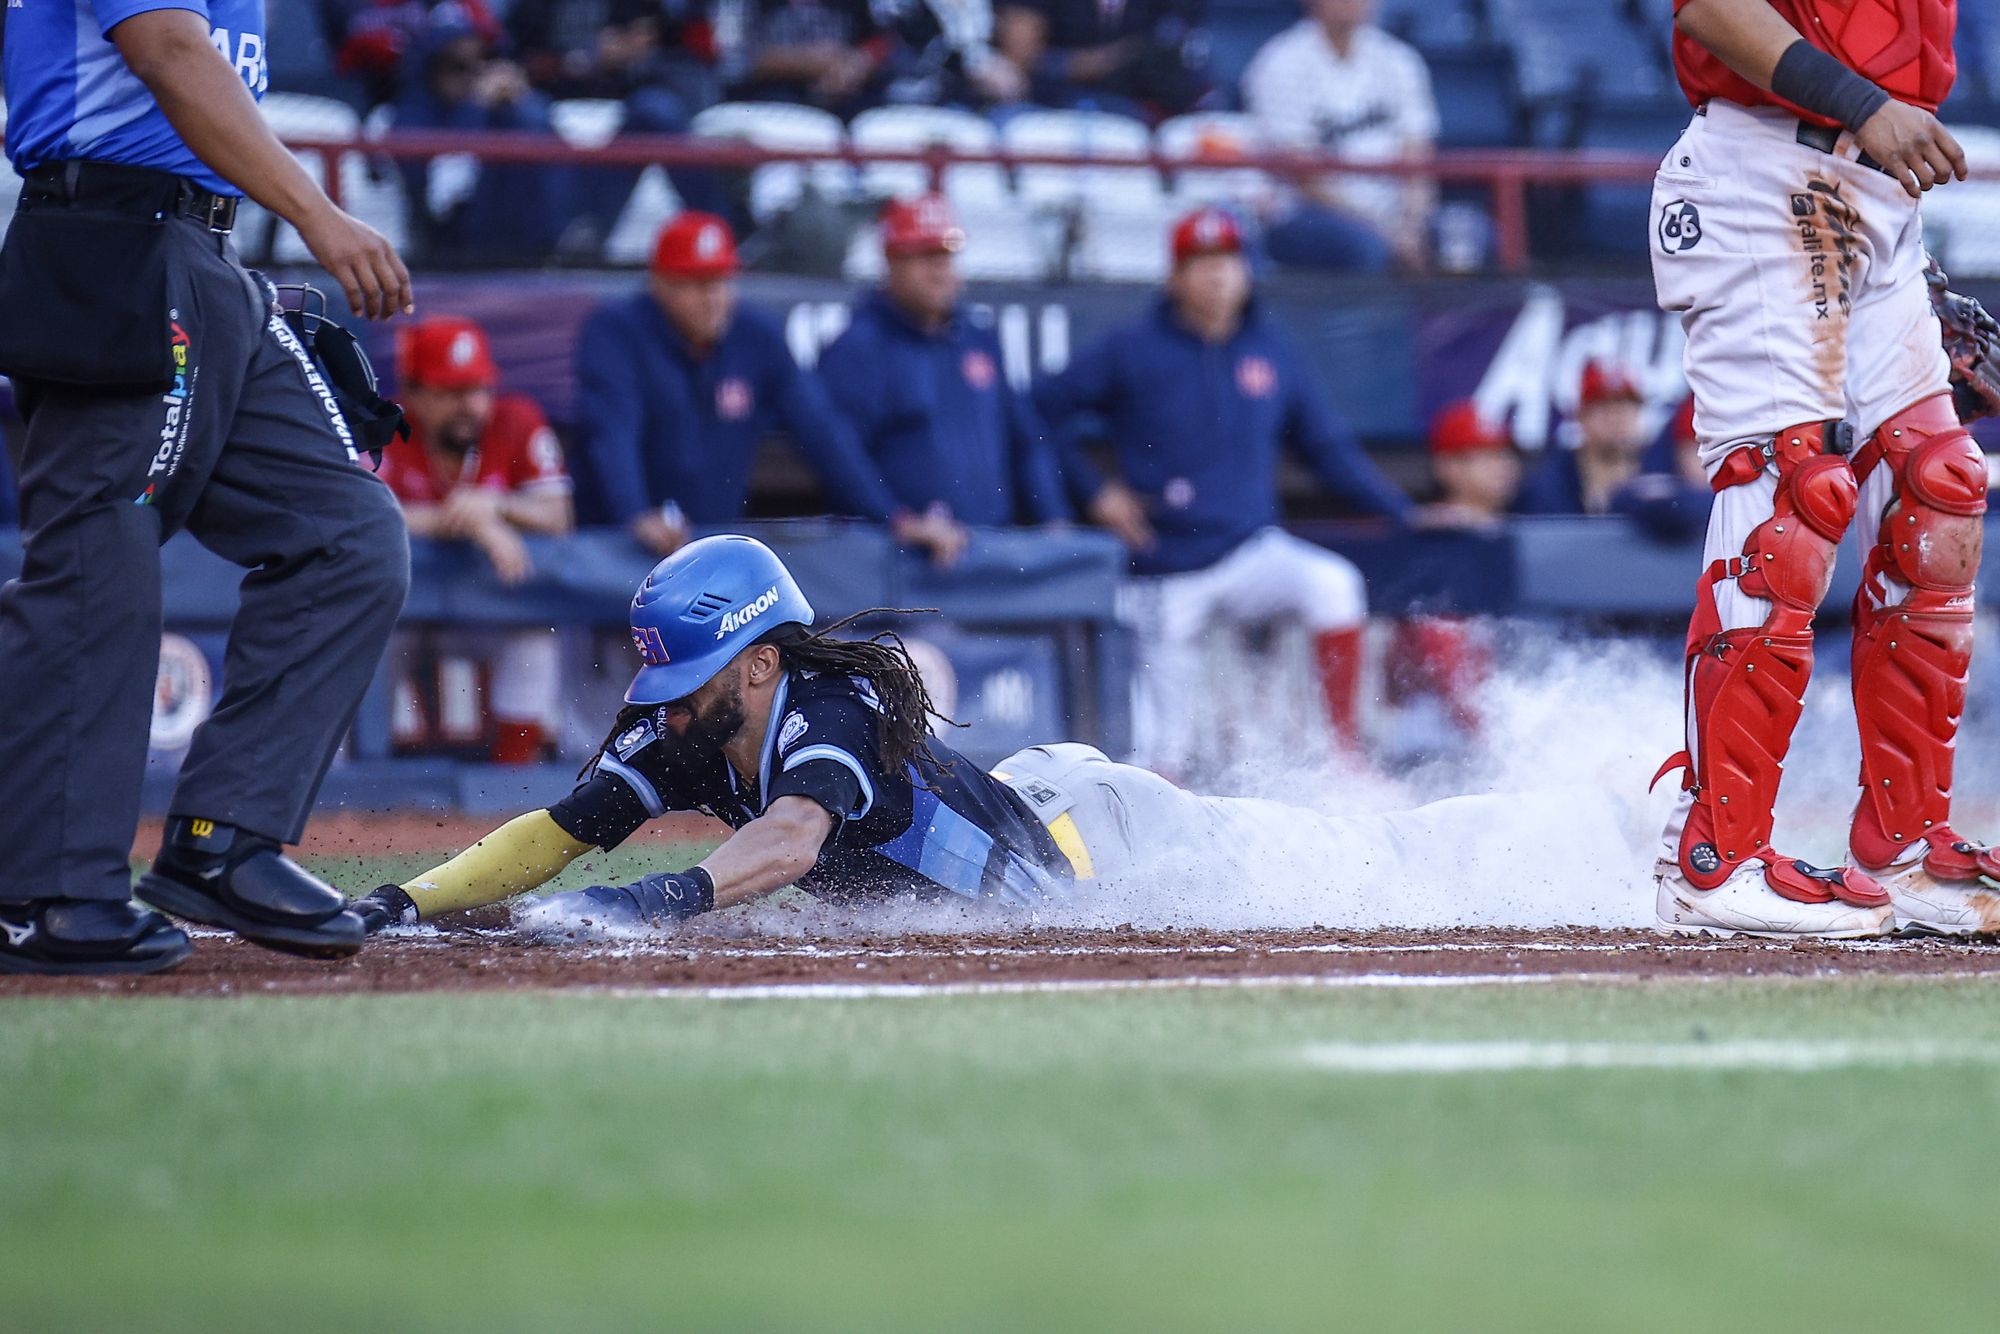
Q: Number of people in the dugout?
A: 7